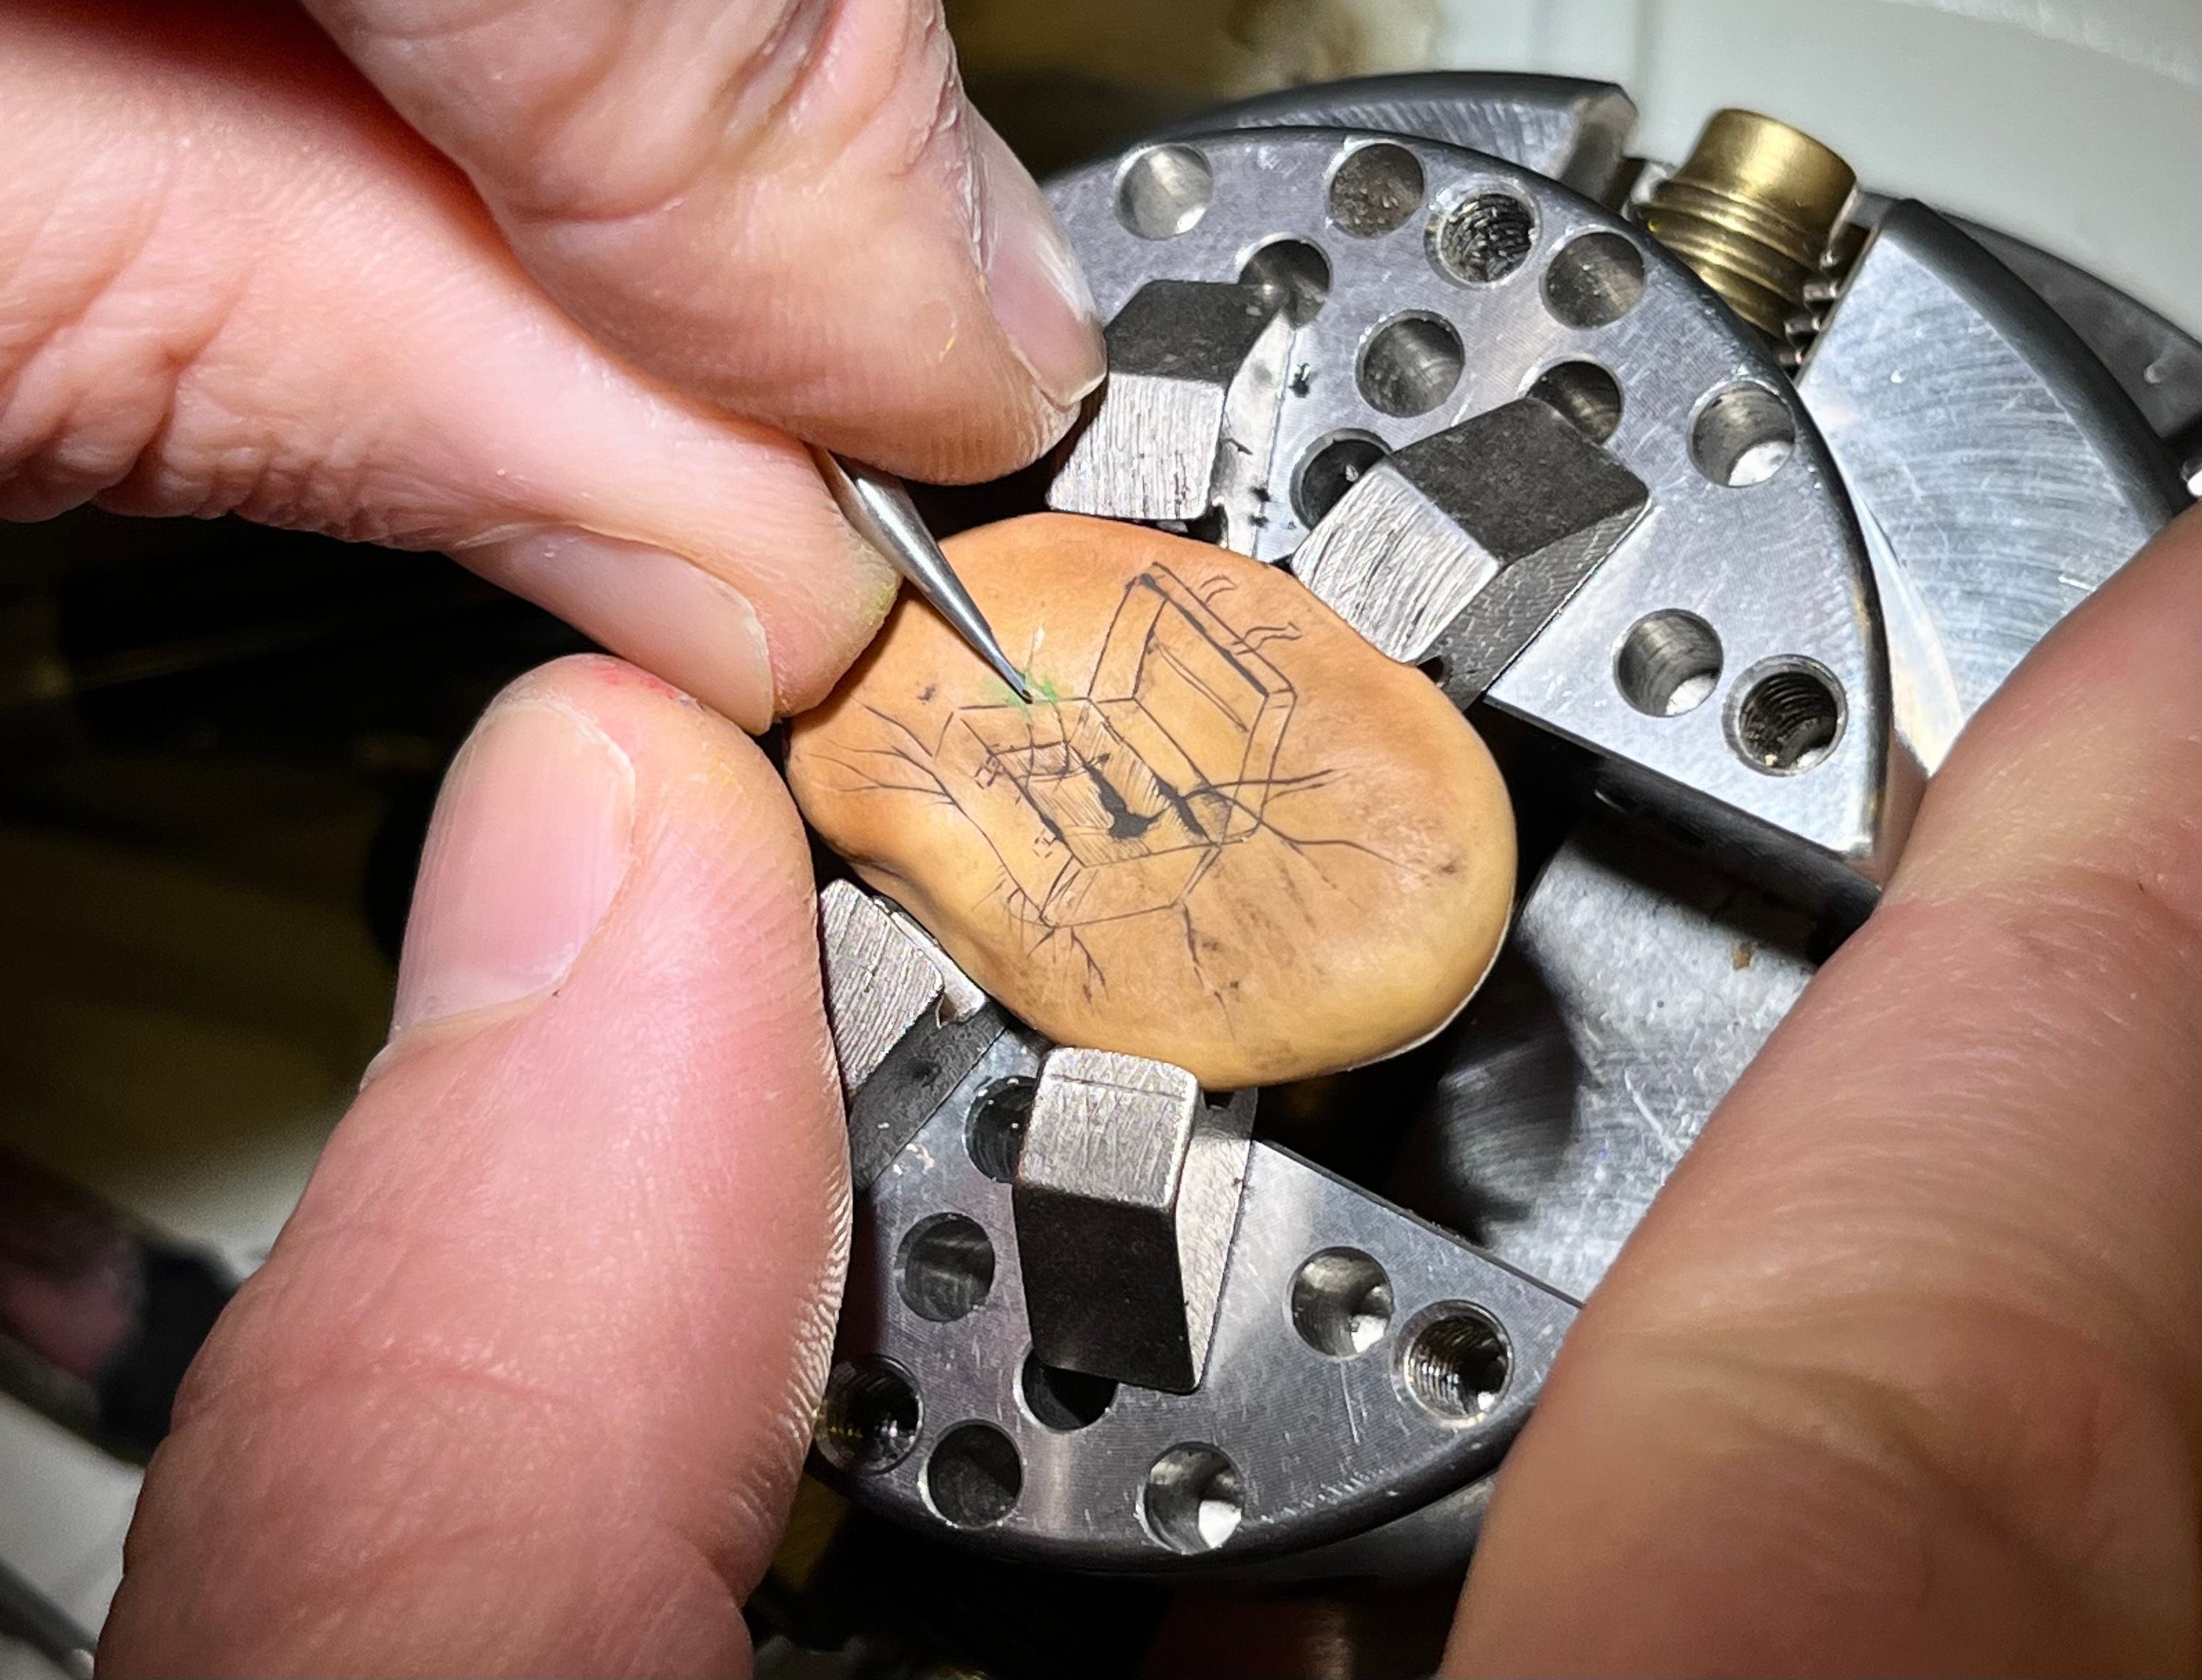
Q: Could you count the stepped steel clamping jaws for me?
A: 4